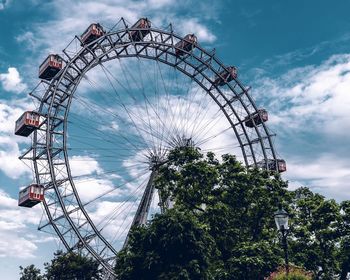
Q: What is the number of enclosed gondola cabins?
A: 9